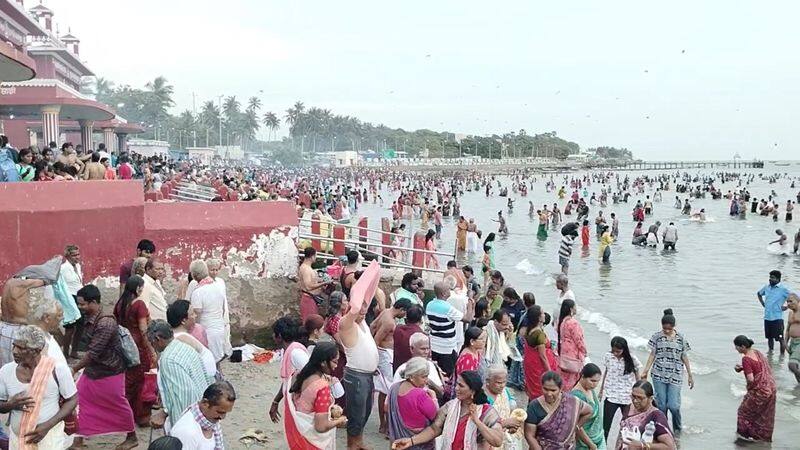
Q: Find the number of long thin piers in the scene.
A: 1